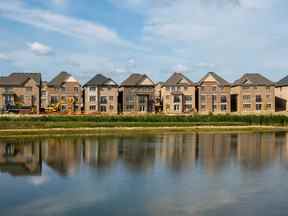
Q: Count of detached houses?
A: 8